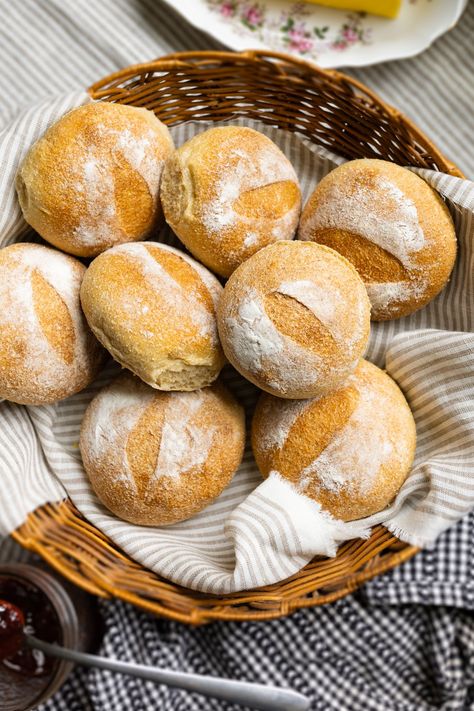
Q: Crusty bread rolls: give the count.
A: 8